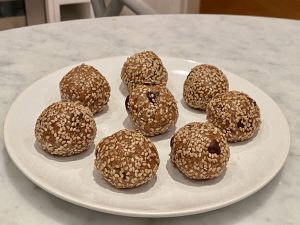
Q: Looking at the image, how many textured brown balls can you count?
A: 8